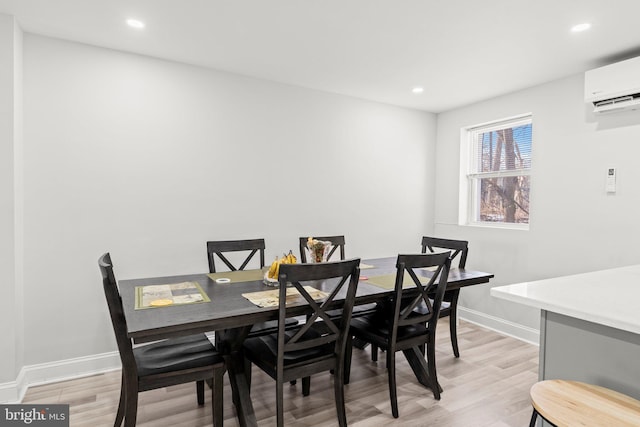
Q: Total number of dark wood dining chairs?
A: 6